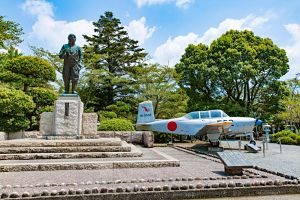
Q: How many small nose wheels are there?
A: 1